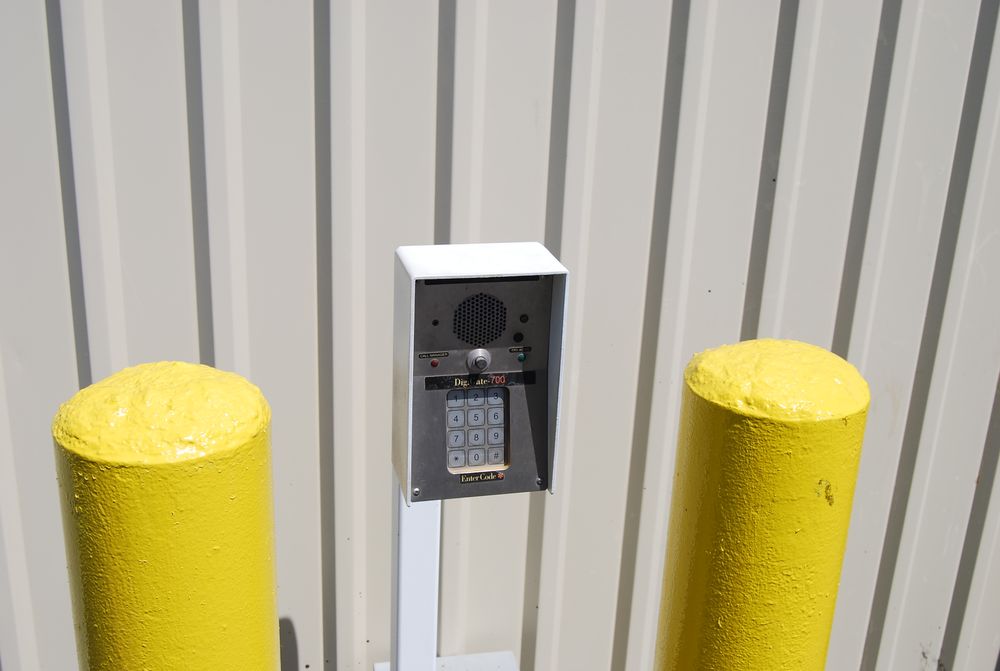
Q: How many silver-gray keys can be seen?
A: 12